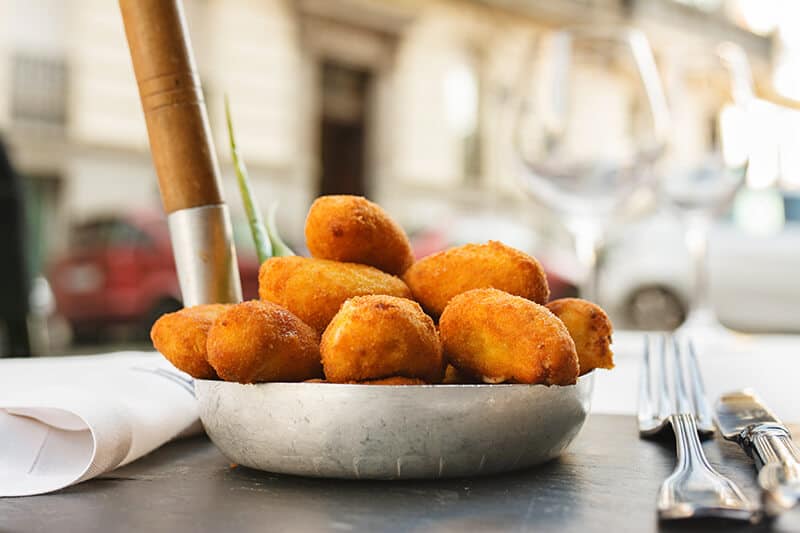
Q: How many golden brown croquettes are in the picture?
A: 8